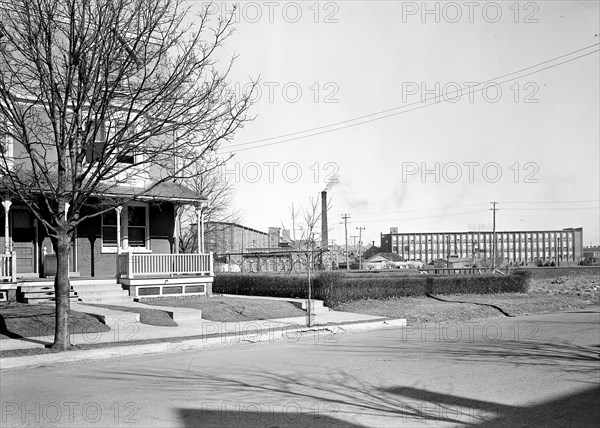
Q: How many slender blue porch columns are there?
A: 0